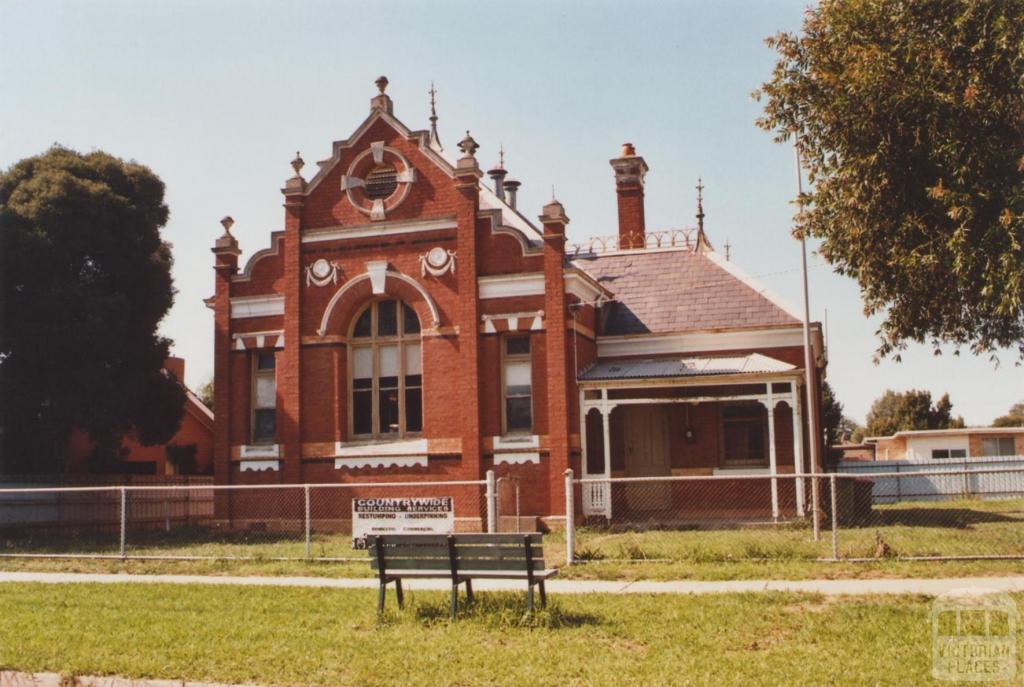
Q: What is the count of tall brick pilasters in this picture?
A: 4